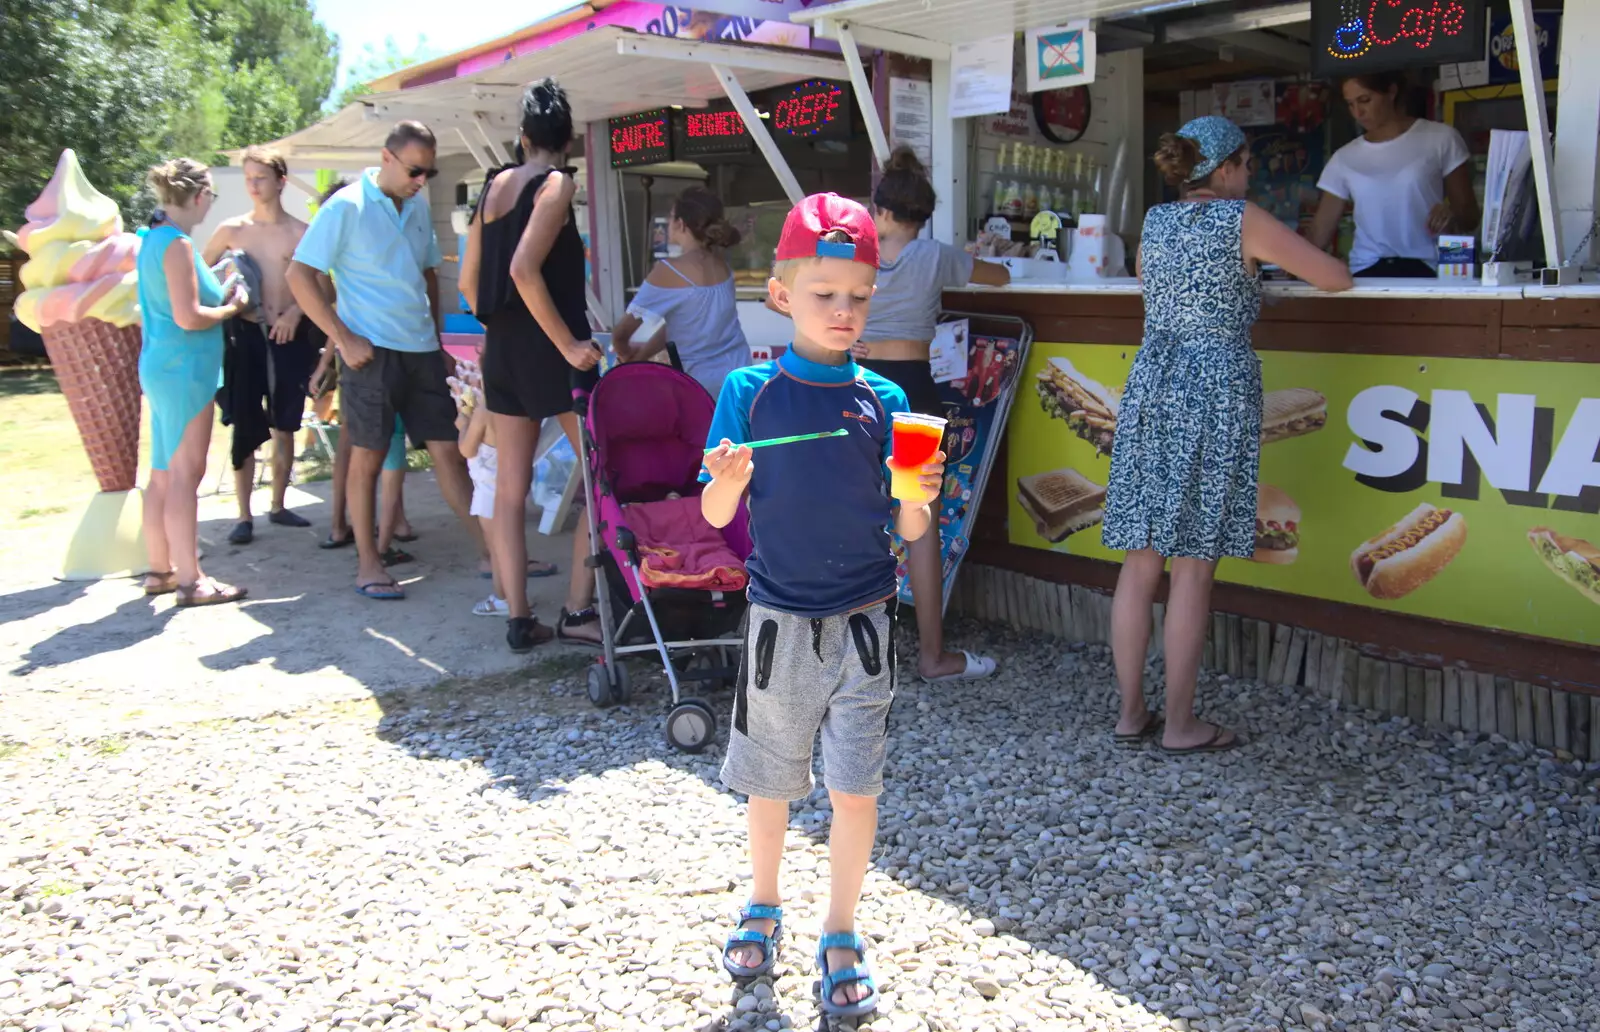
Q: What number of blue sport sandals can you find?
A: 2